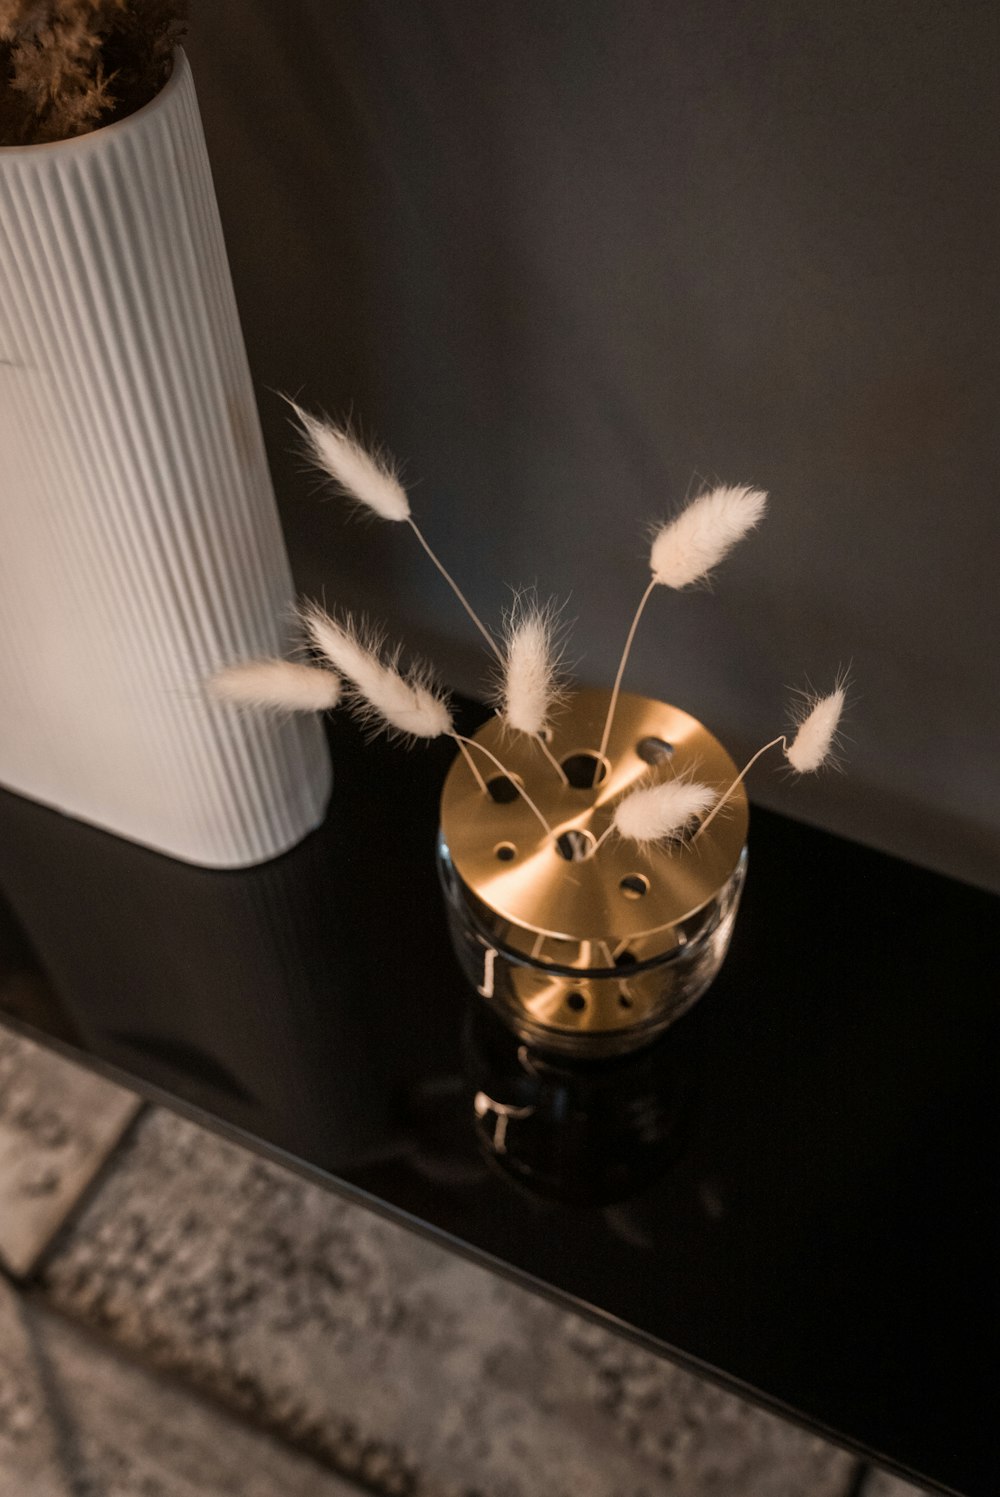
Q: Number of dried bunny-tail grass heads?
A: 7